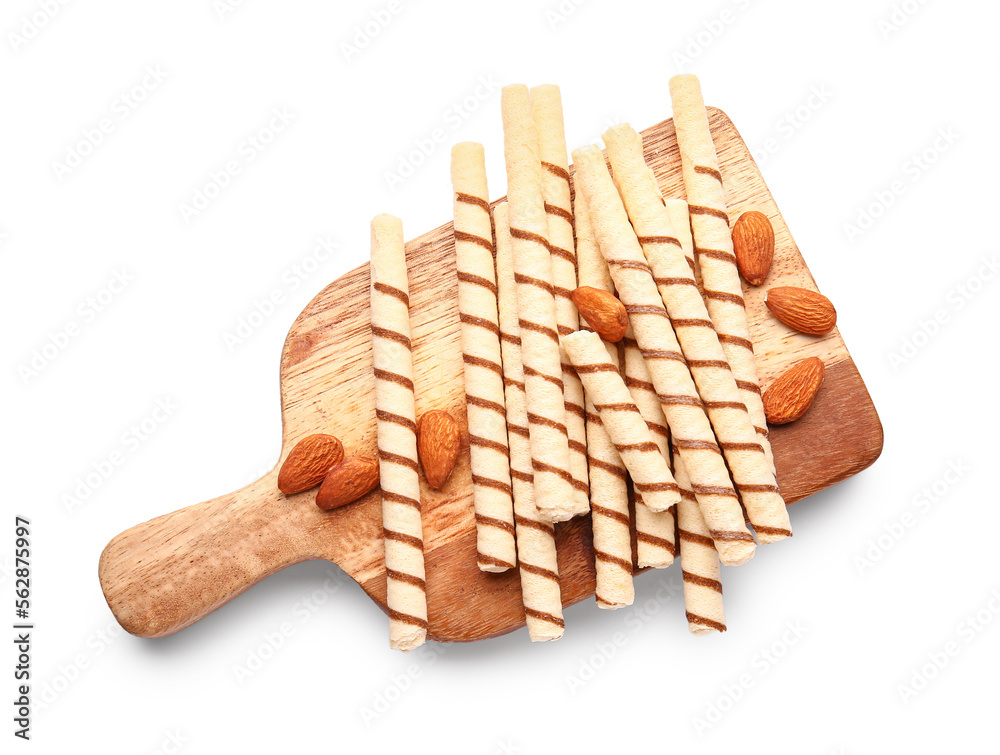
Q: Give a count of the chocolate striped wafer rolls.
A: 12